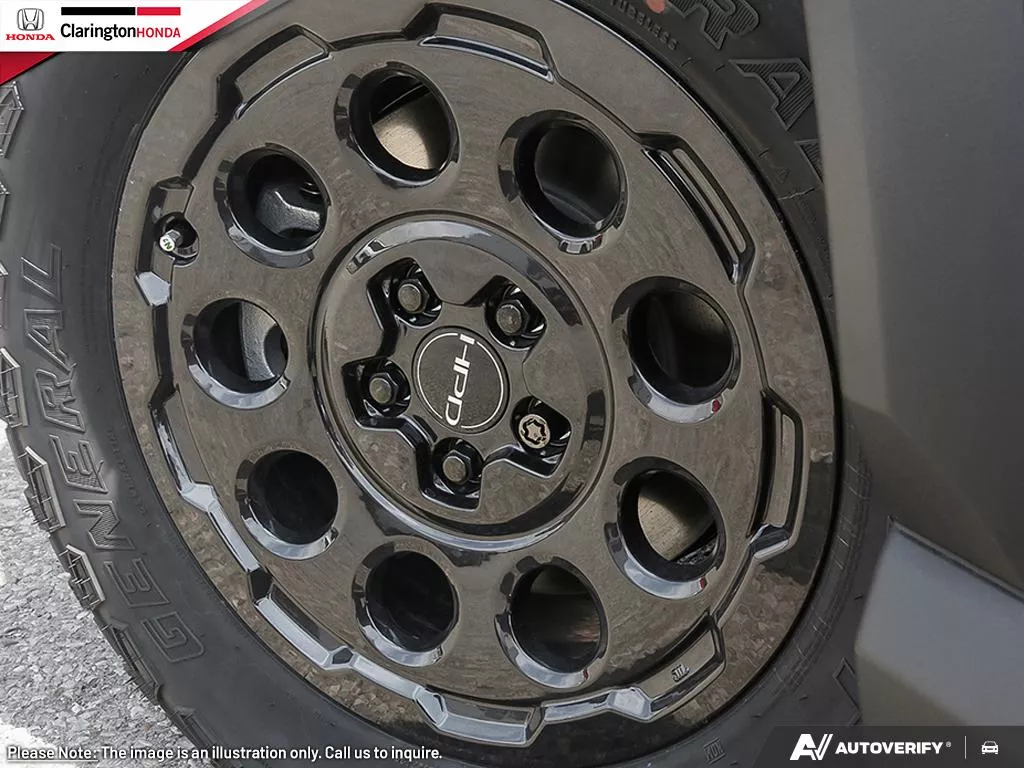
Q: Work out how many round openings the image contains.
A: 9